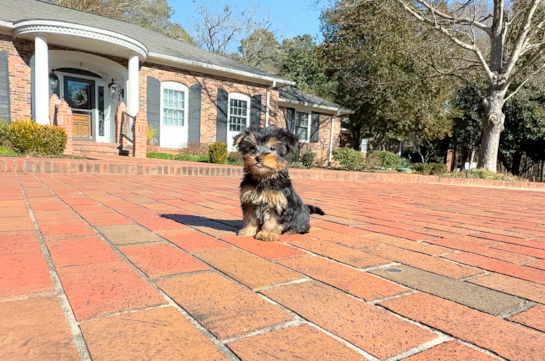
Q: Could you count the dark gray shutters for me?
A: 7